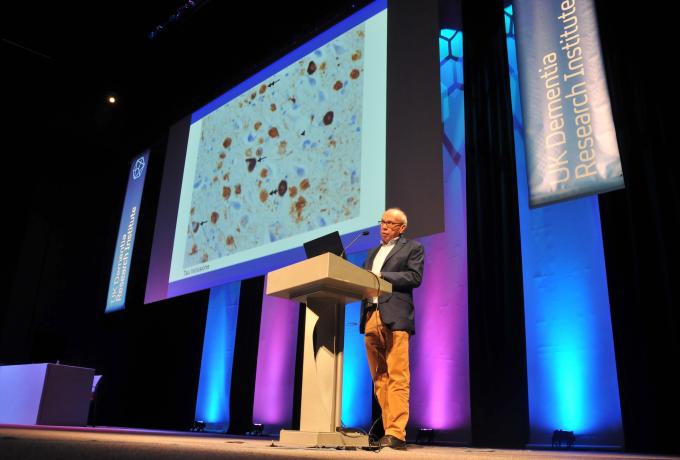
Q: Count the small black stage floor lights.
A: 4